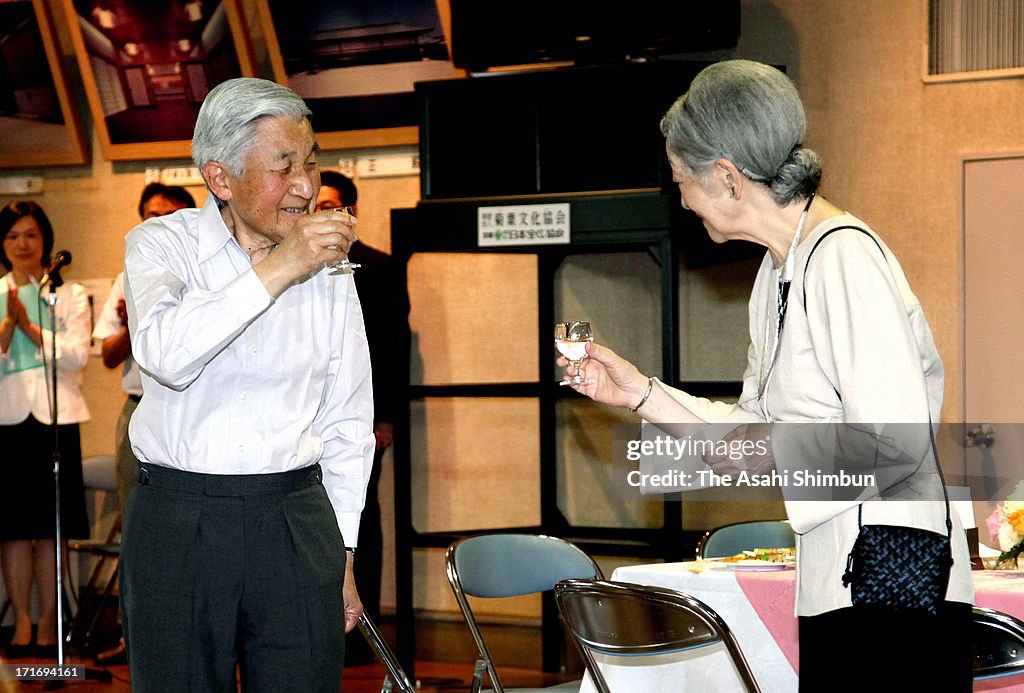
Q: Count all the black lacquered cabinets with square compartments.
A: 1